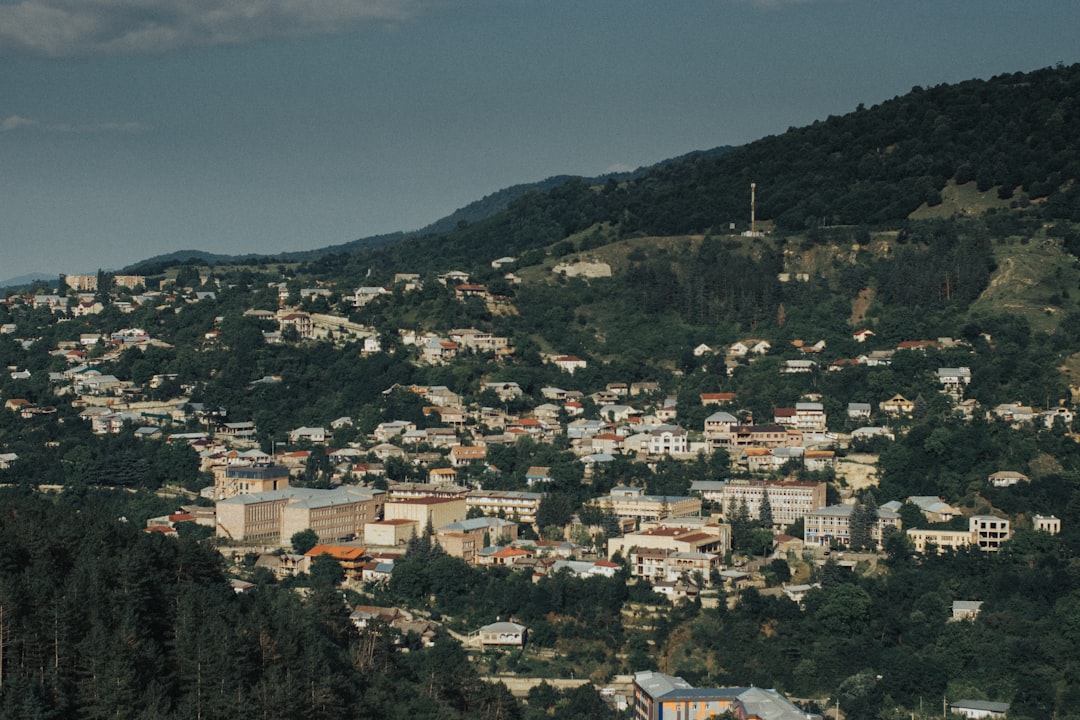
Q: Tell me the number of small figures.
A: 0